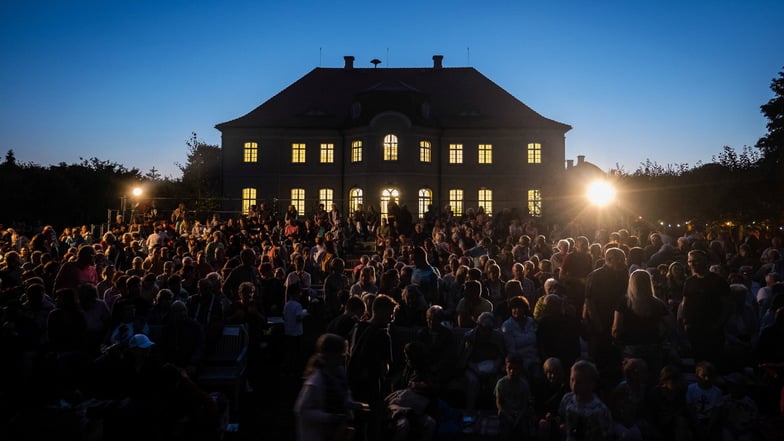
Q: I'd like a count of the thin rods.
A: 3